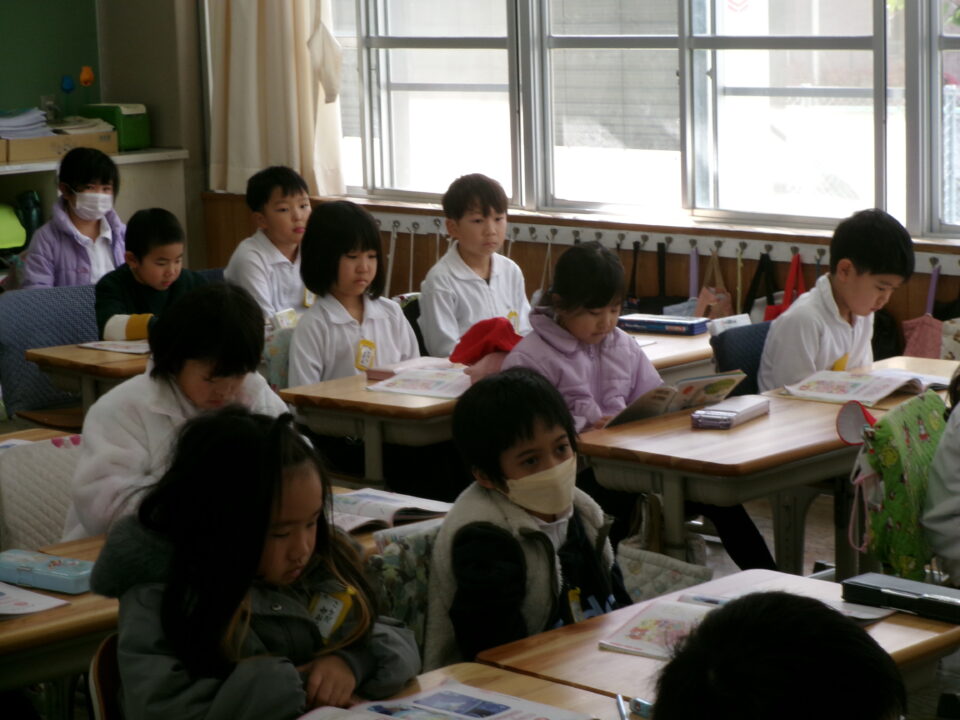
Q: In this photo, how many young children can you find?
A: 12